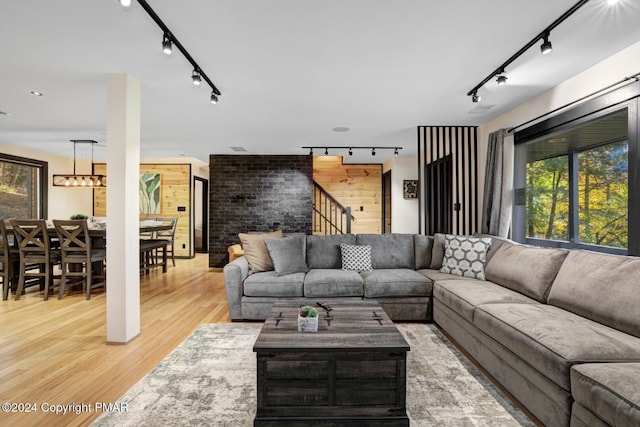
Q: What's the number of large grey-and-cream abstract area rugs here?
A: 1